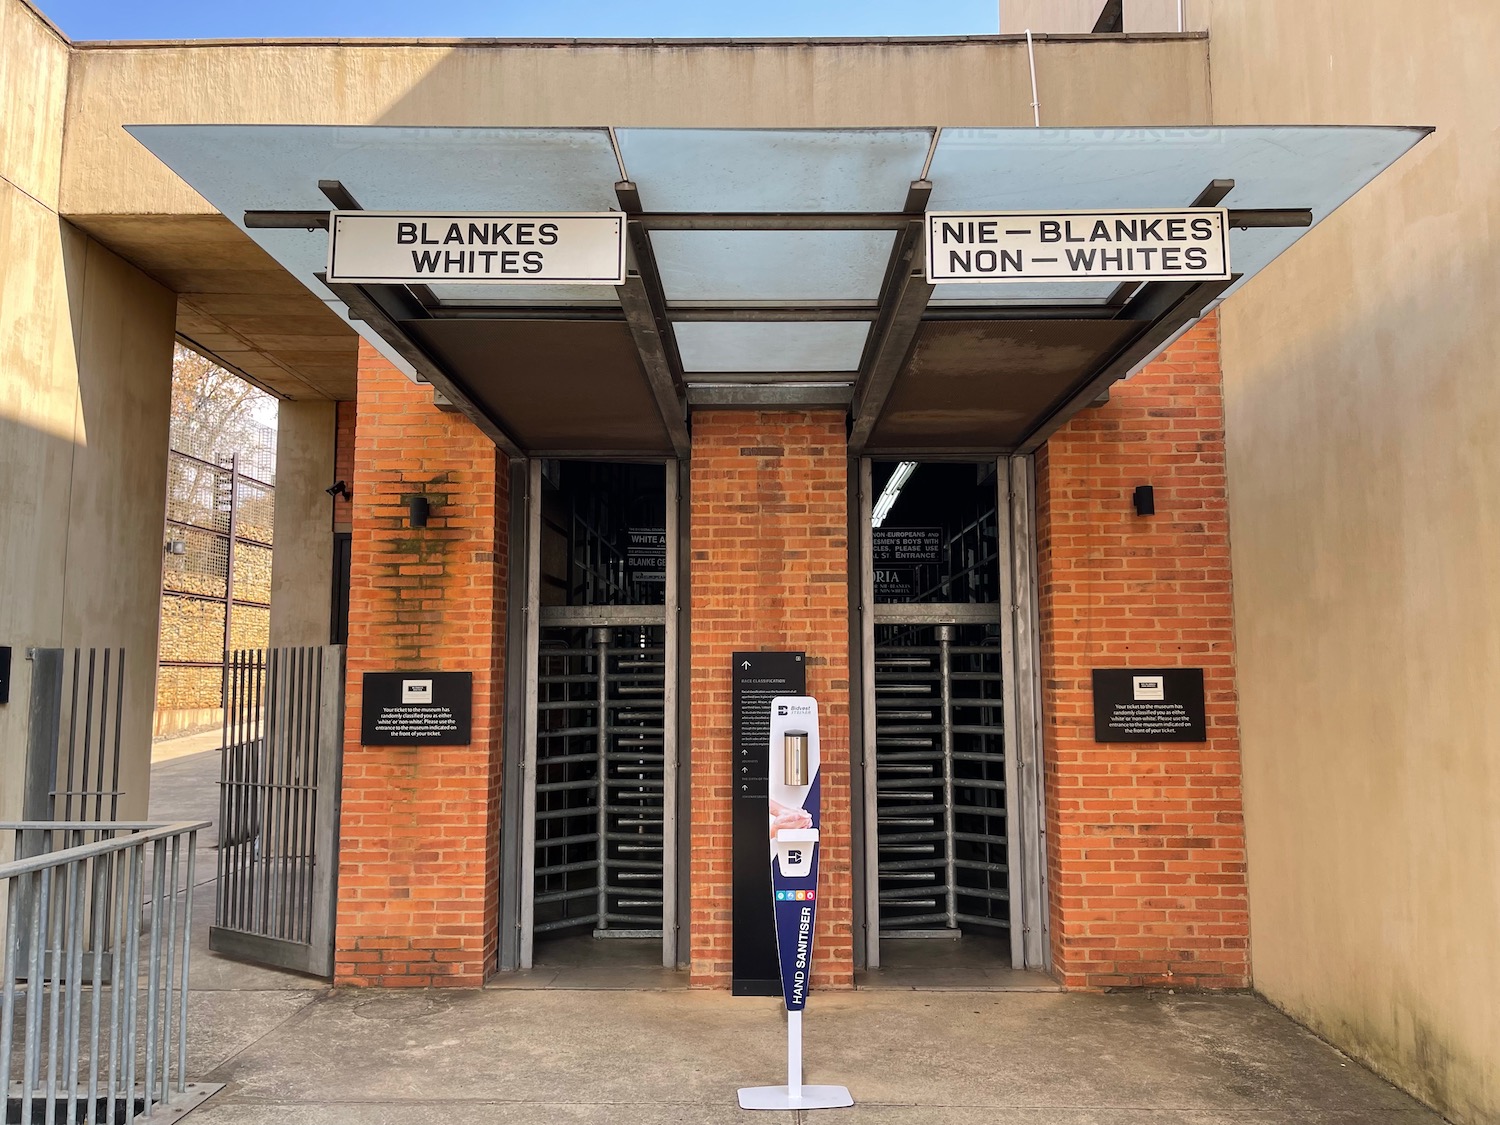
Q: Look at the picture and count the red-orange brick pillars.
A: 3